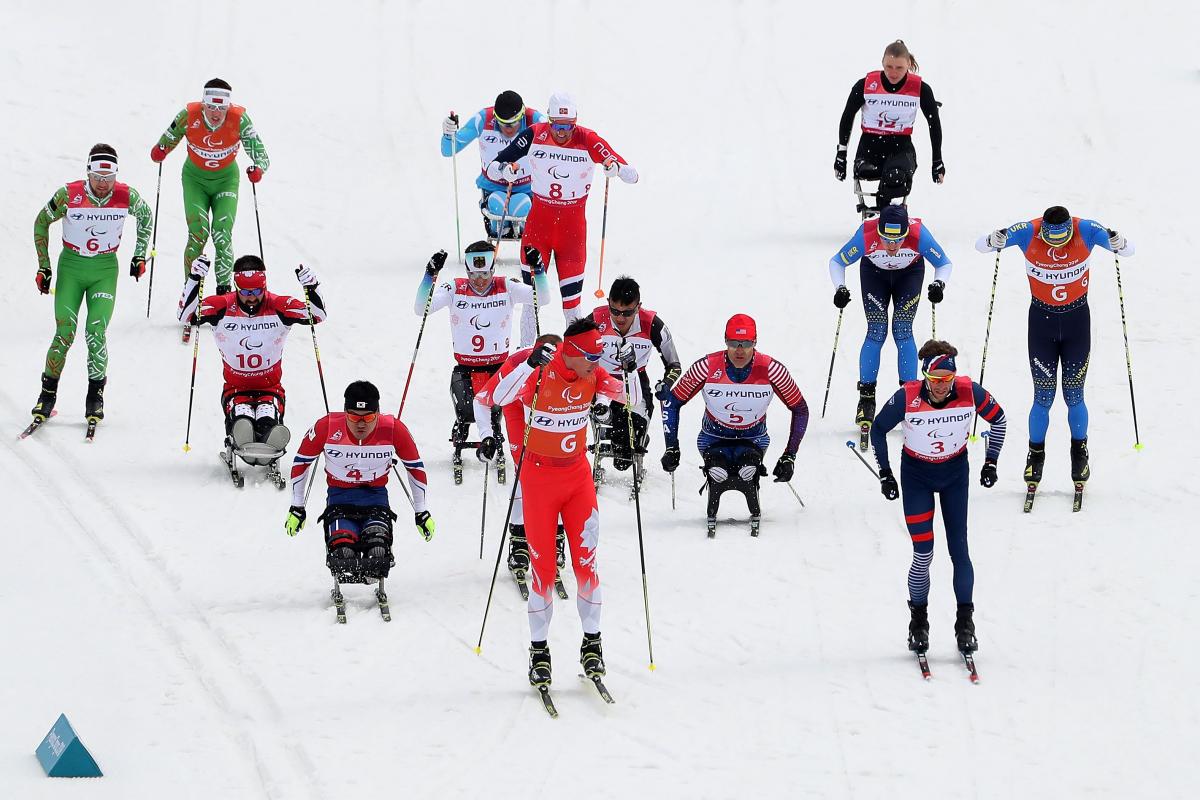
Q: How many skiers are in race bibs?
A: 15